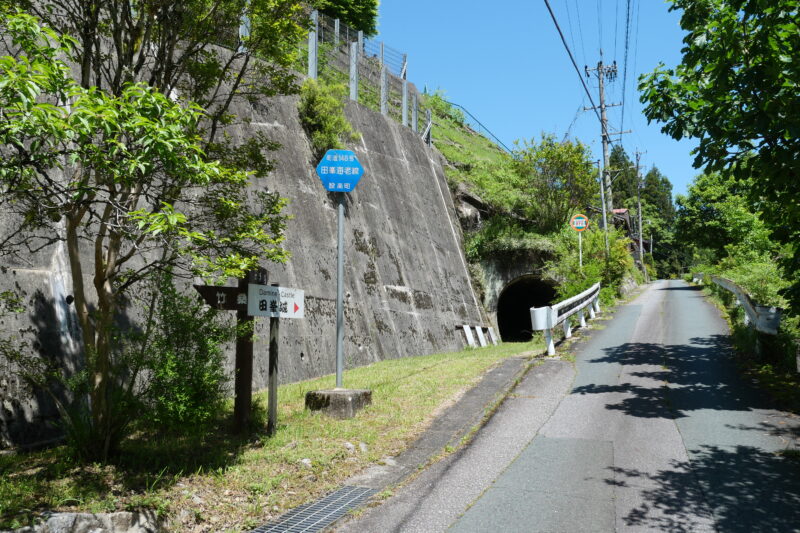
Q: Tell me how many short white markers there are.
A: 3